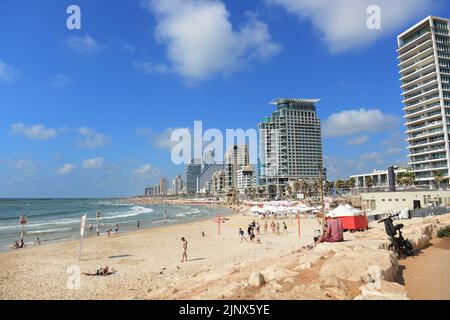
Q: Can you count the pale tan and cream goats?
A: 0